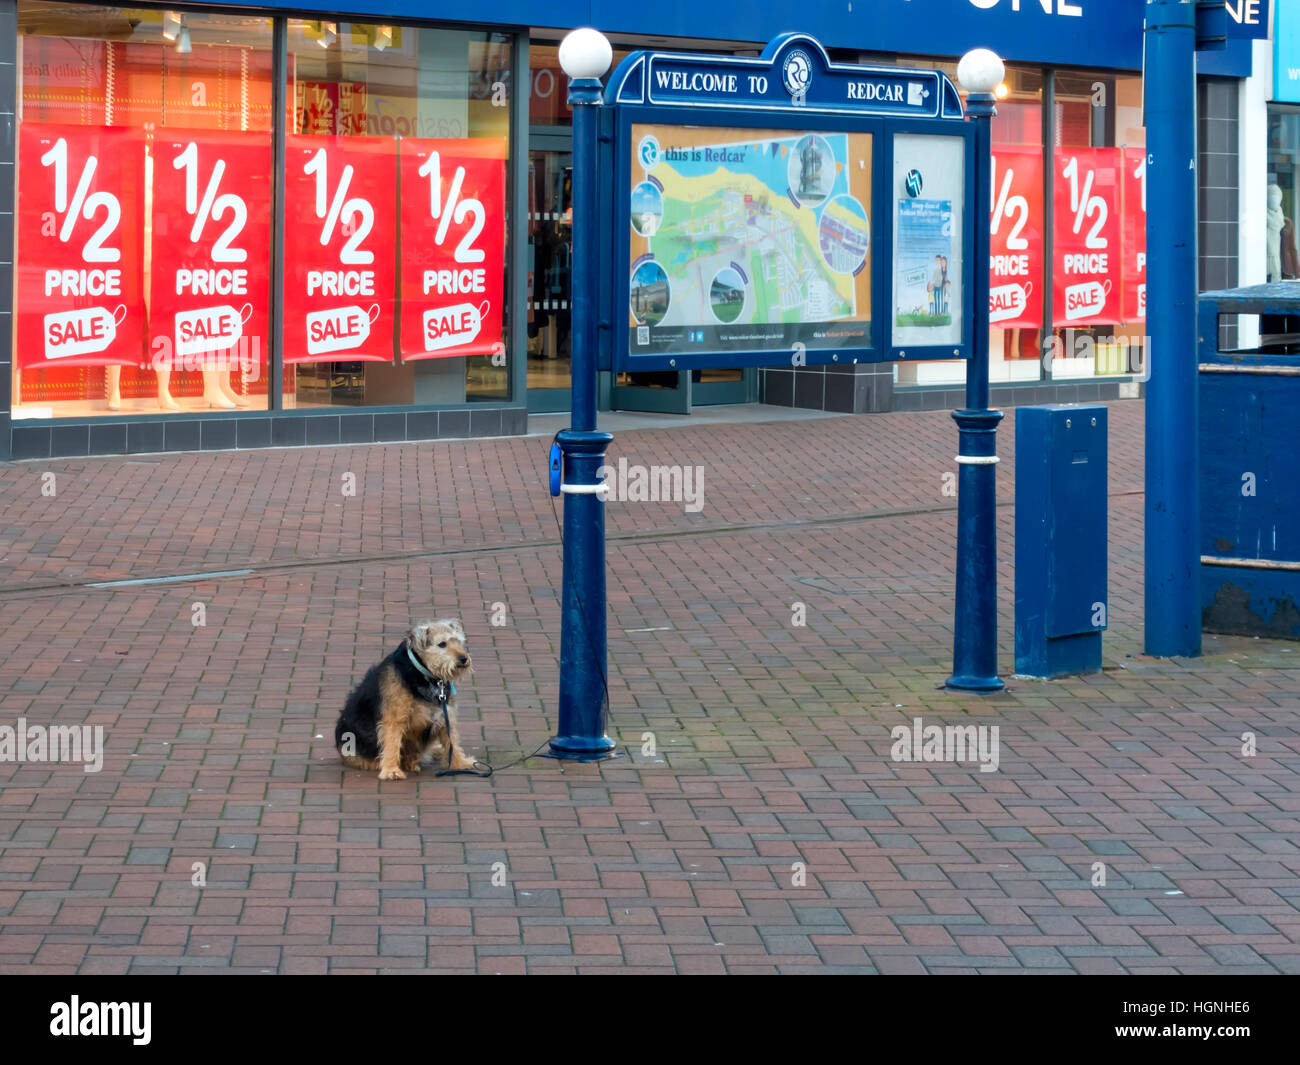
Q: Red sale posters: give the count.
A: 7